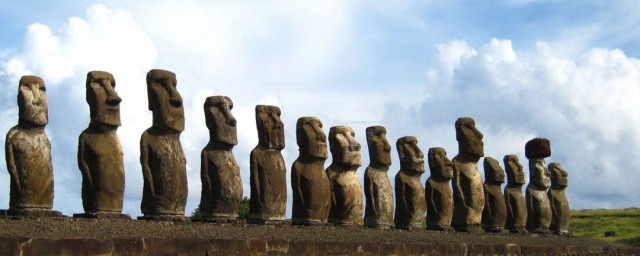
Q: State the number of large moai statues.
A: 15